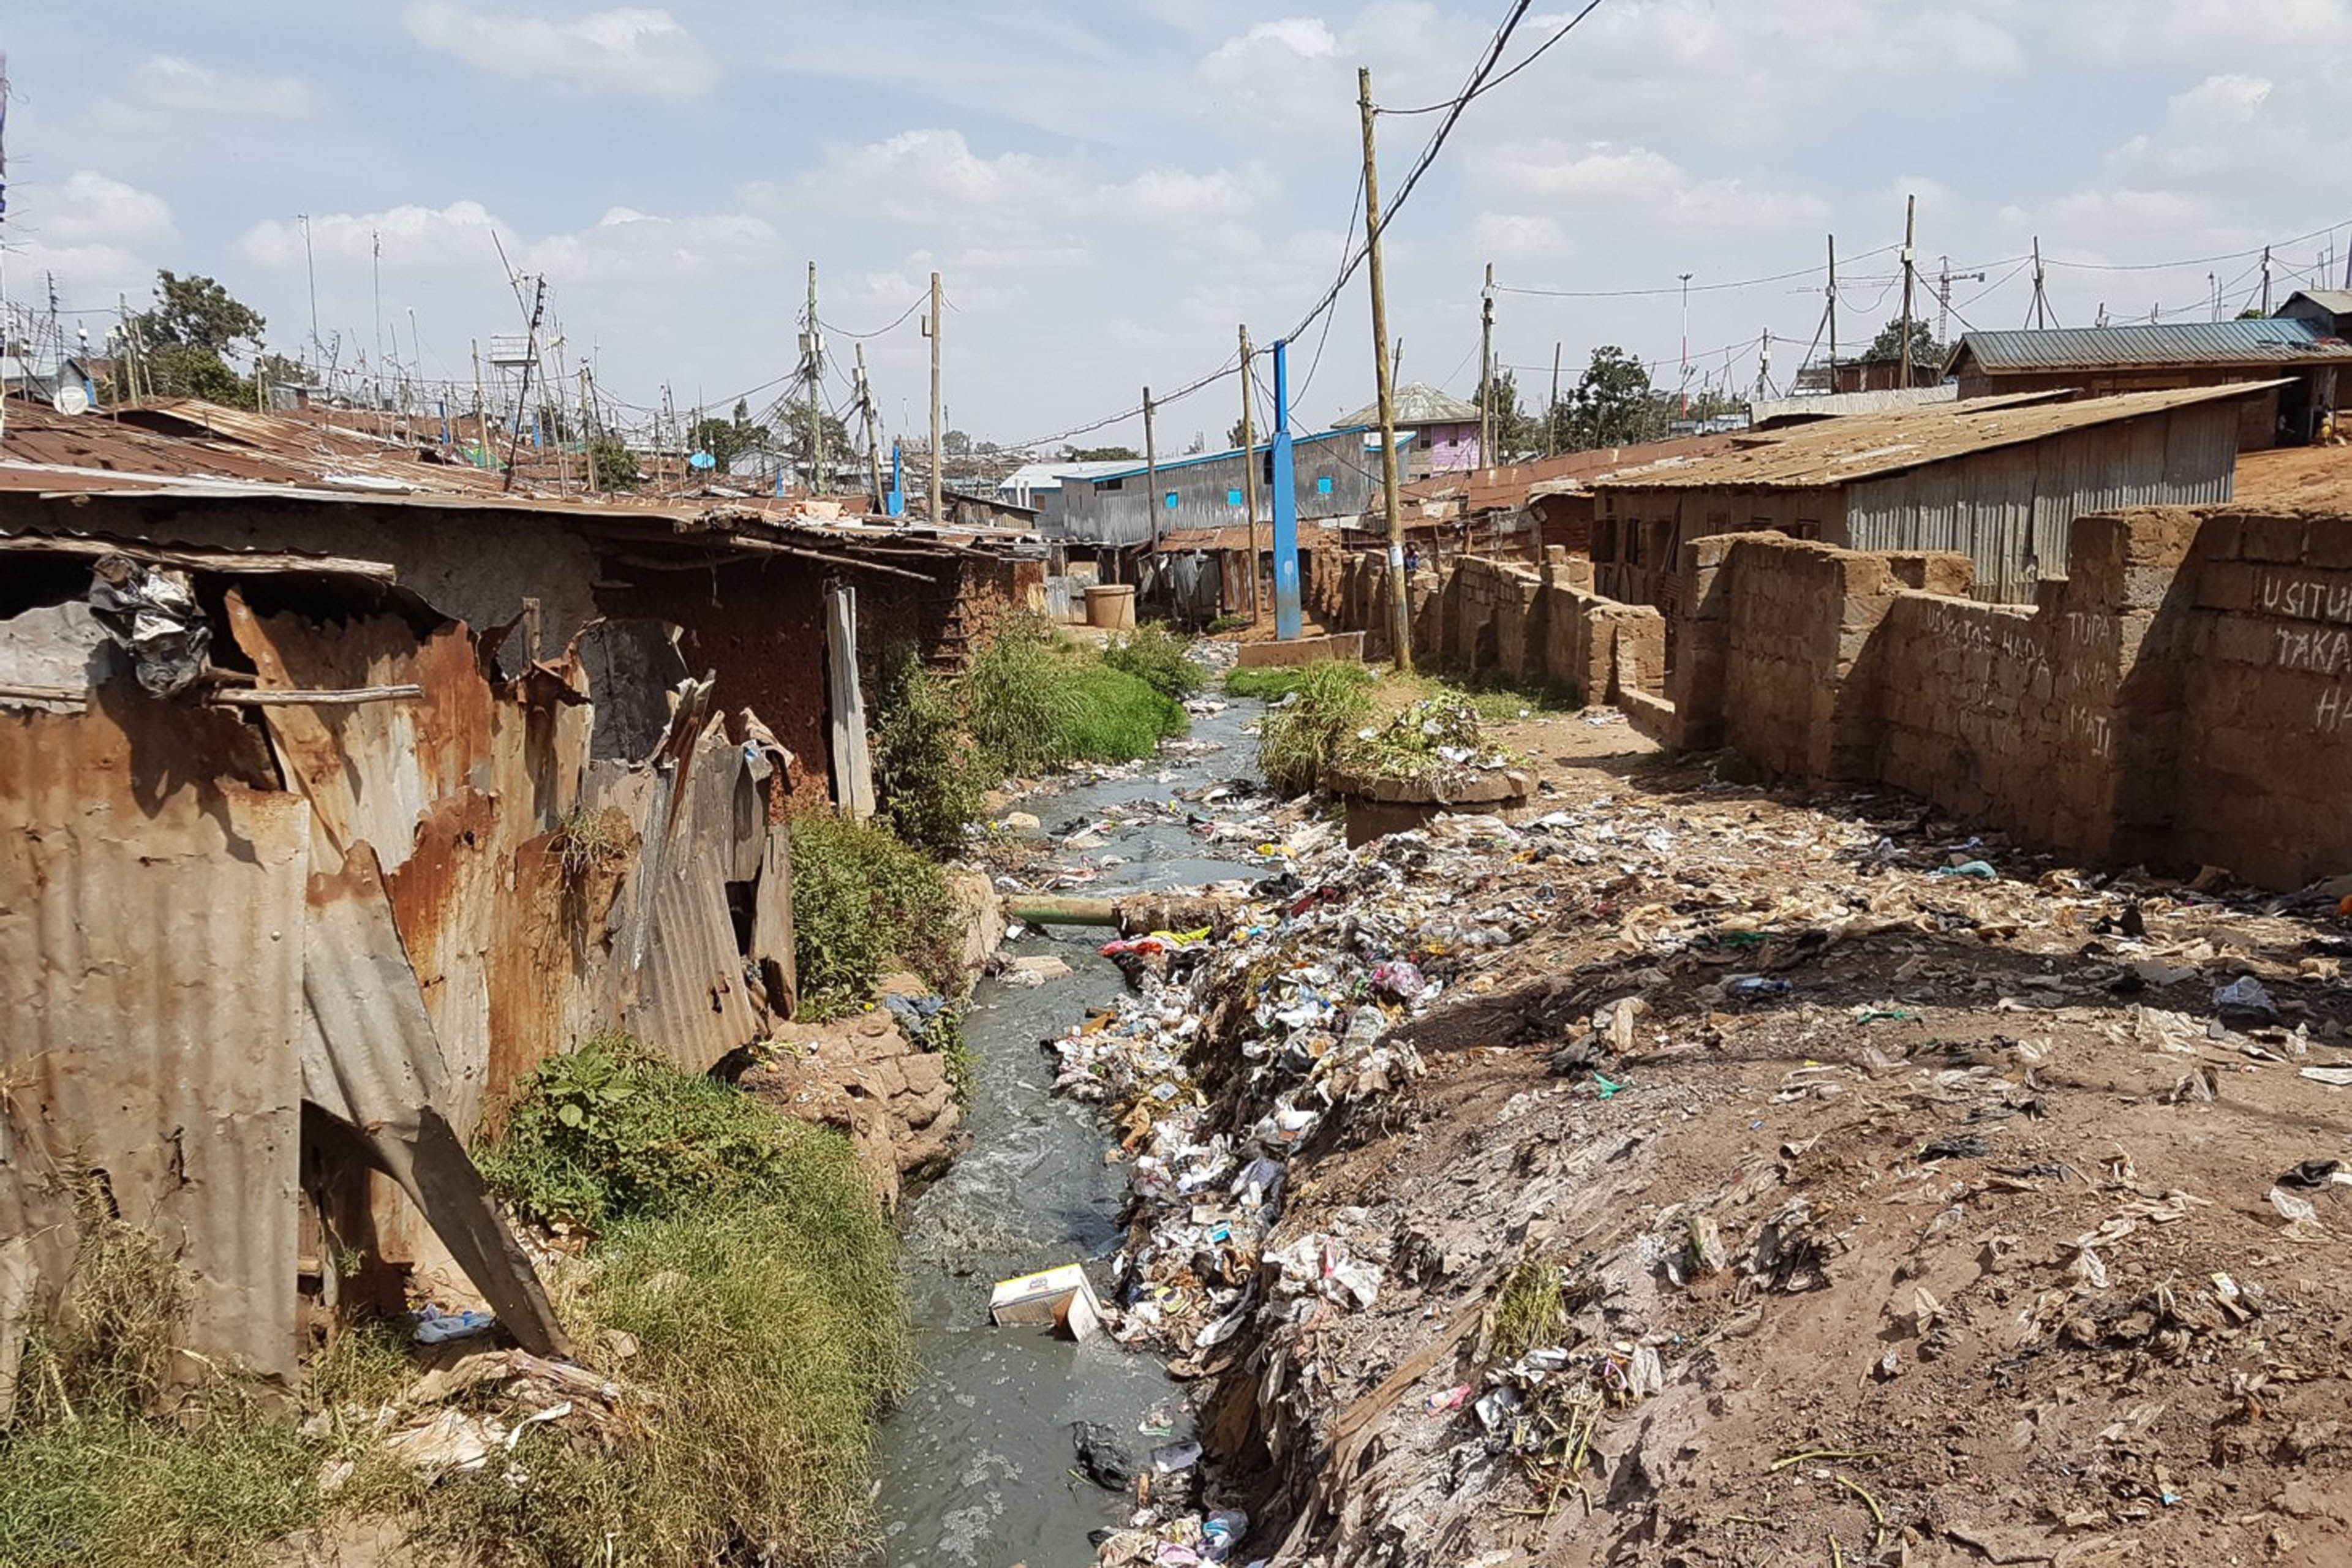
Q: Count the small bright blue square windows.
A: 3